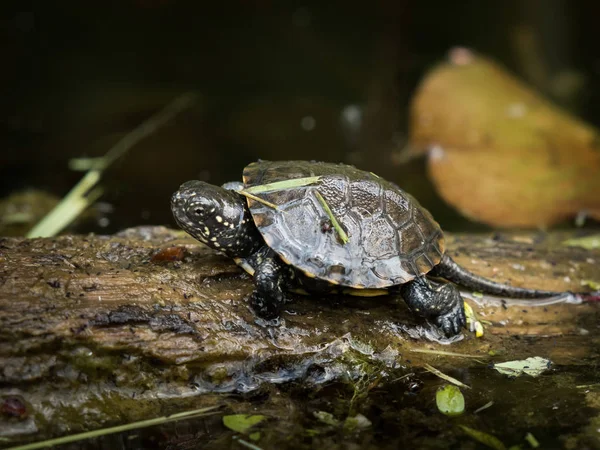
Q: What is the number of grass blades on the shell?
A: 3